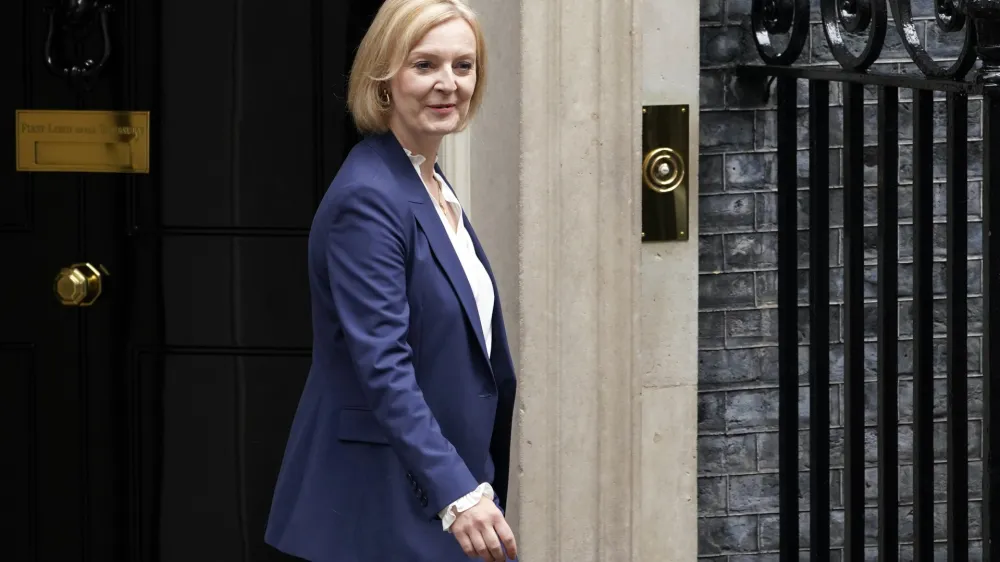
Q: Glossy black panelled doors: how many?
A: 1